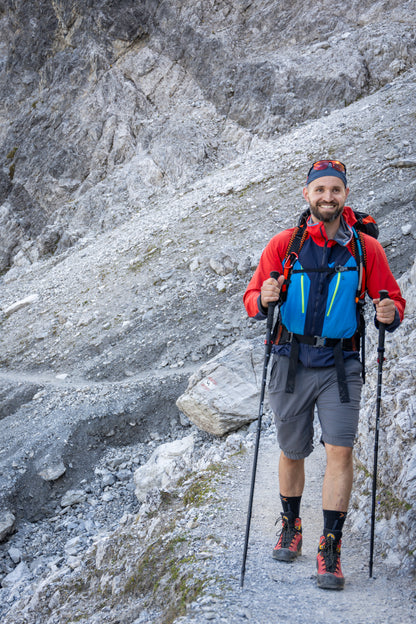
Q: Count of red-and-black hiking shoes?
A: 2